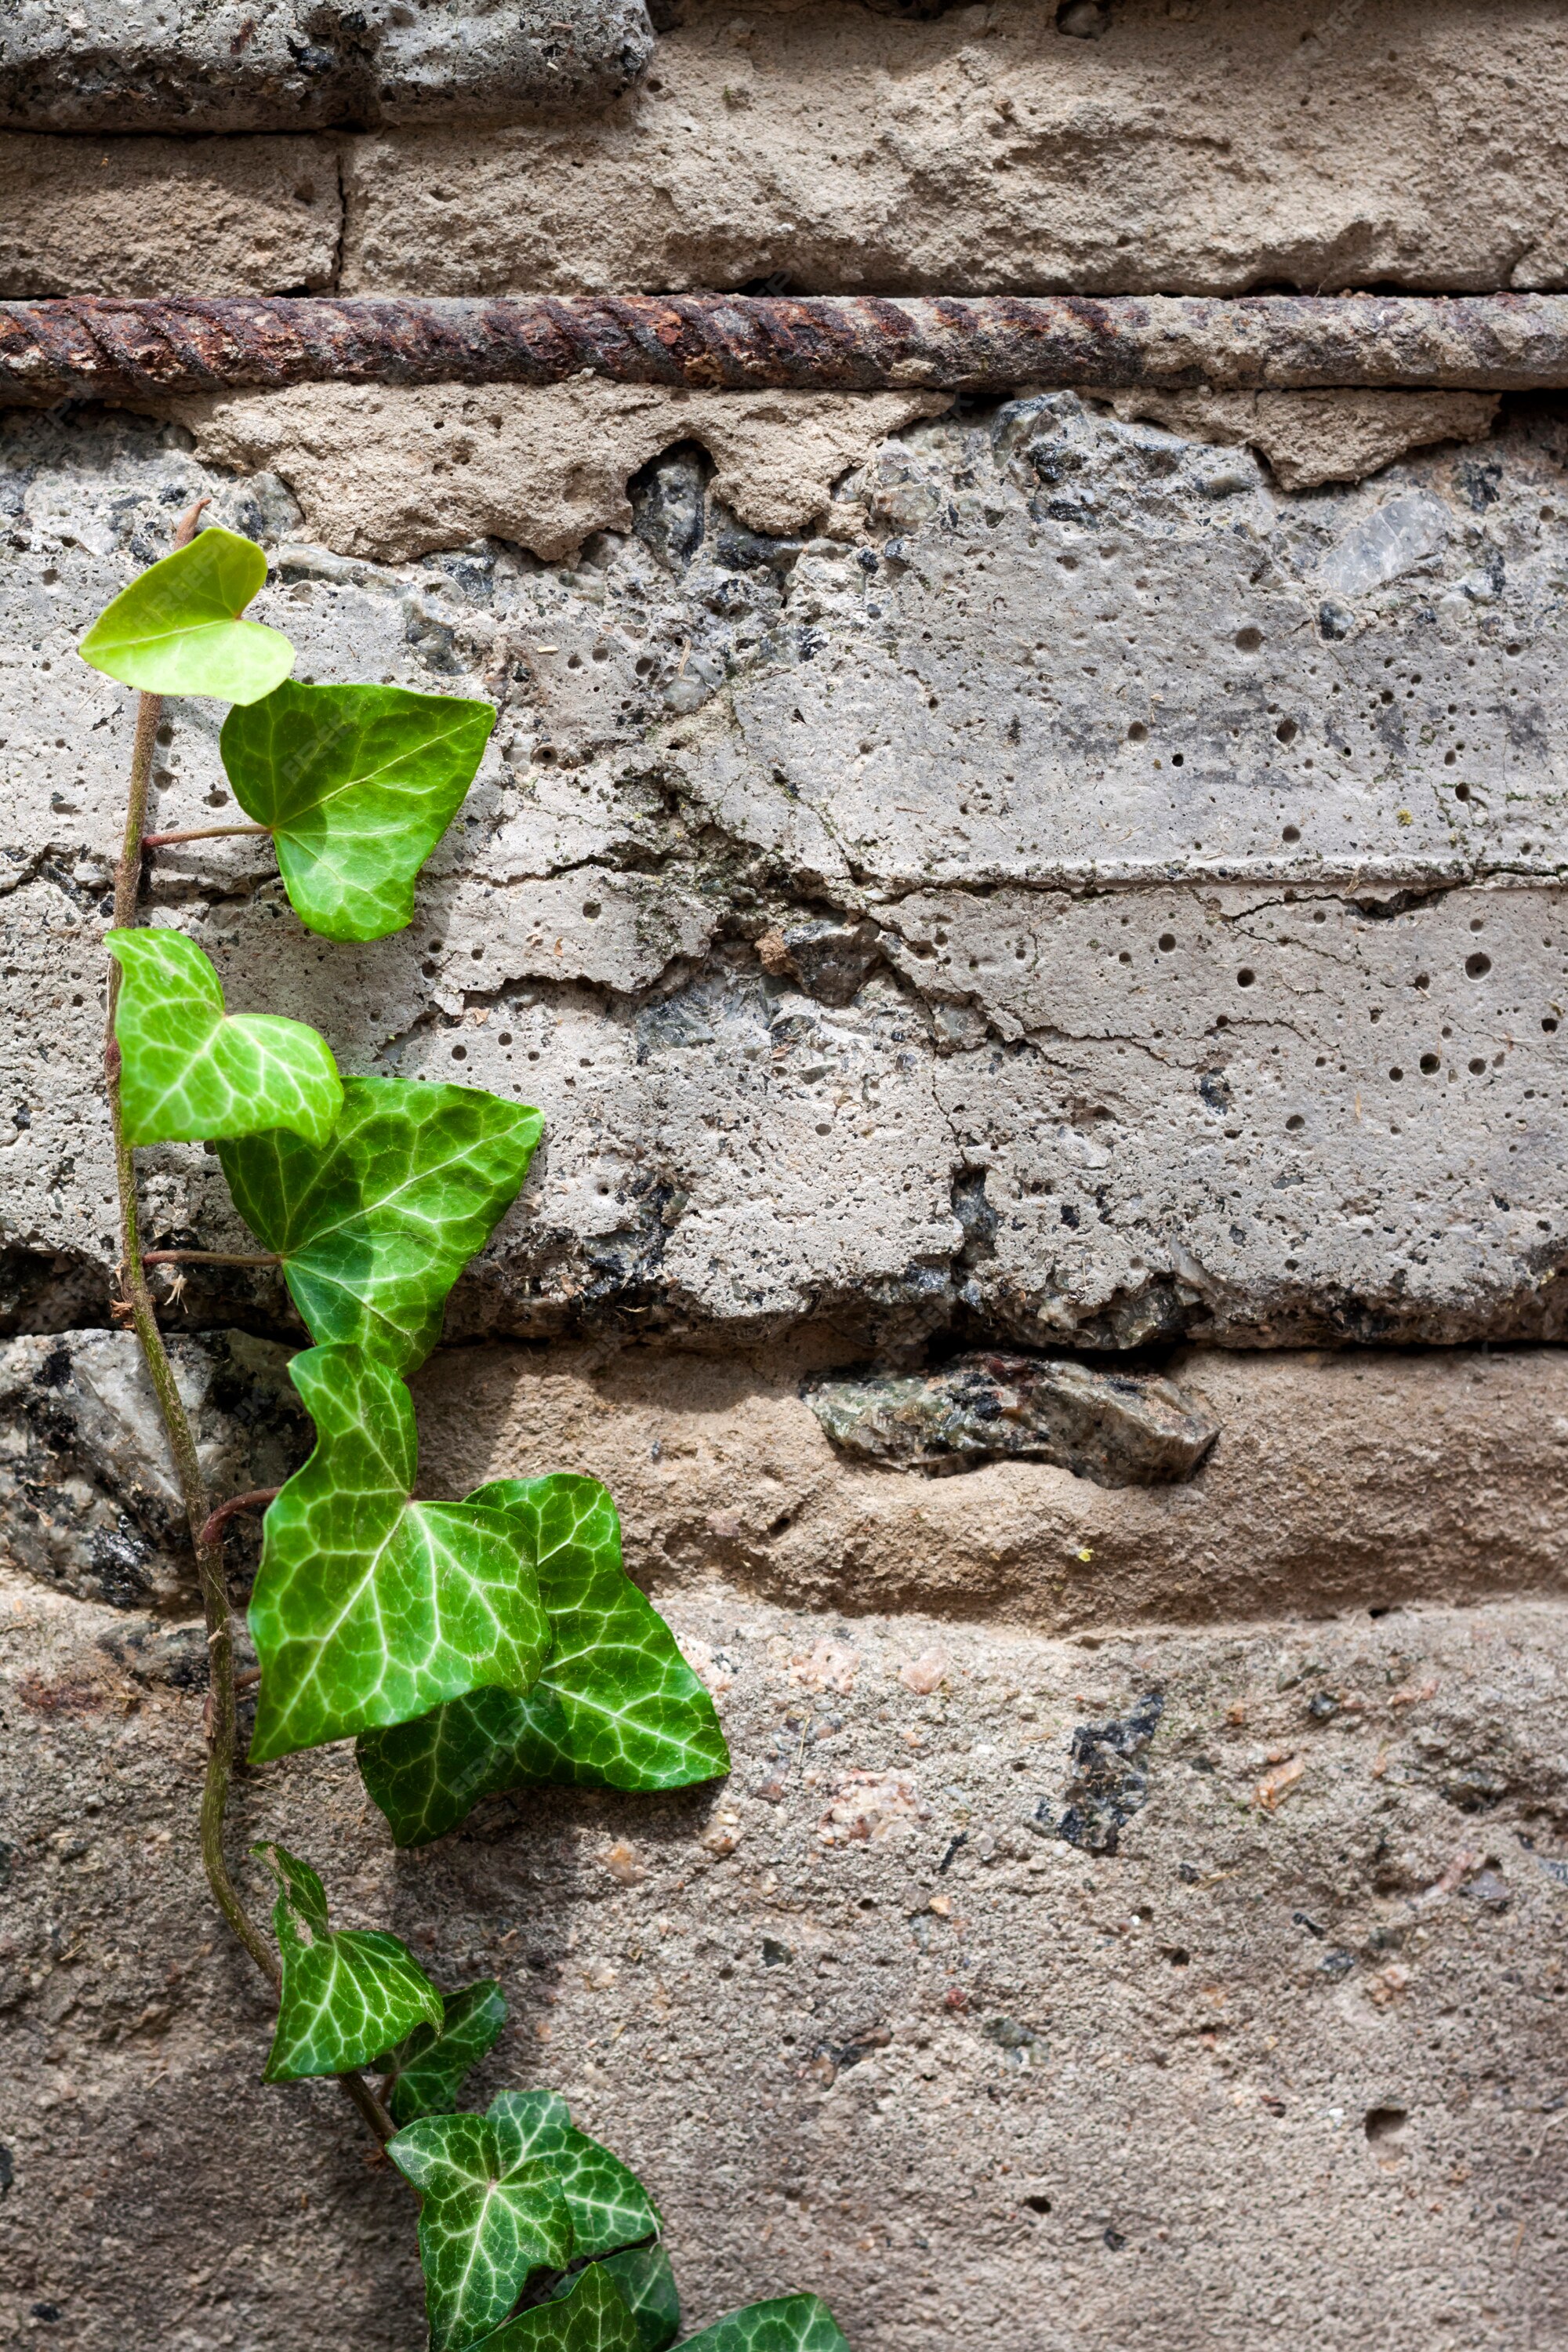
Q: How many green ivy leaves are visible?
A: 13